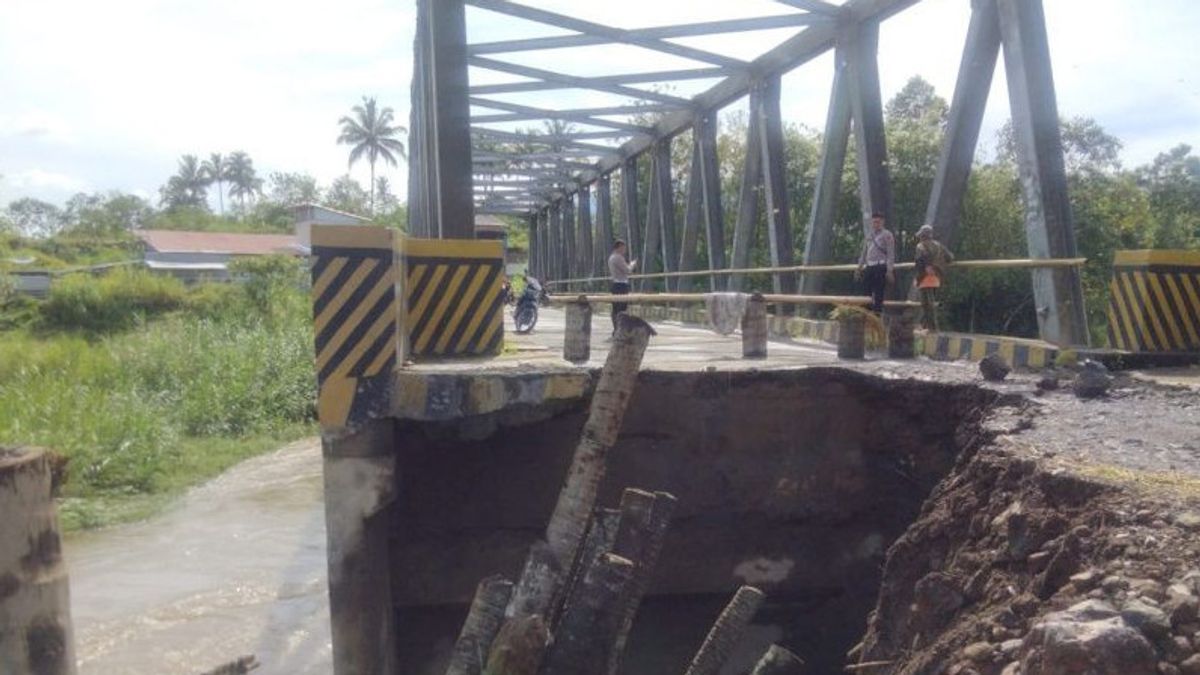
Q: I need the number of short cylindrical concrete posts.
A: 4